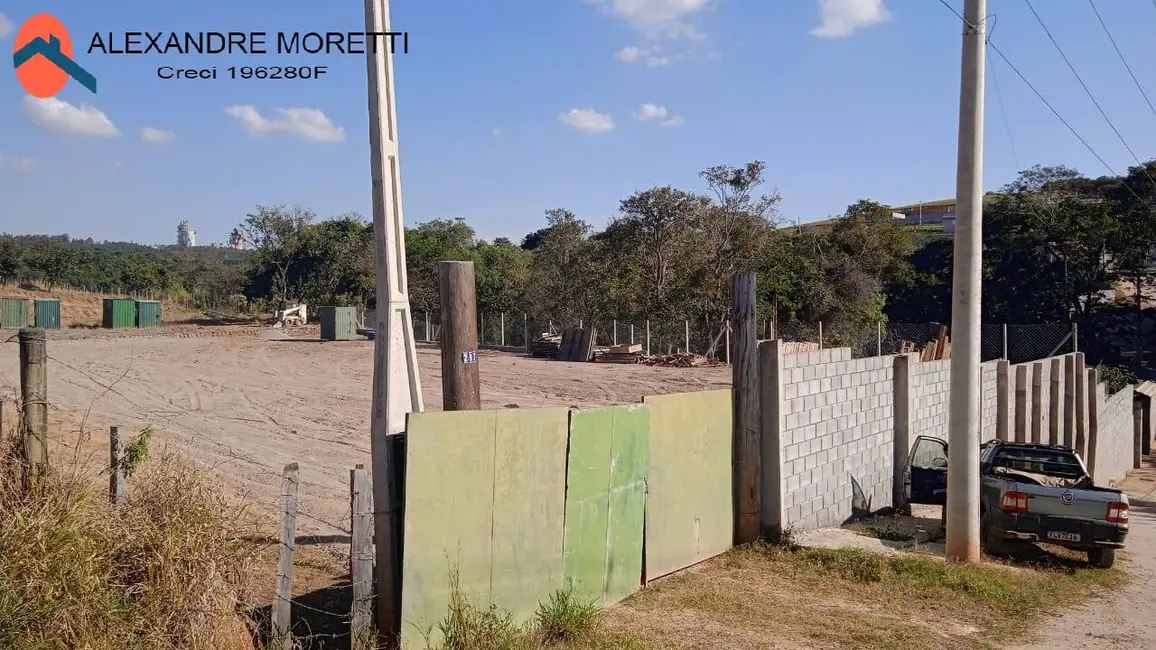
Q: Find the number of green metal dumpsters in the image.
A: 5